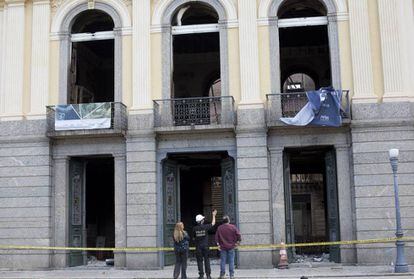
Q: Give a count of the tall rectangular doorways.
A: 3